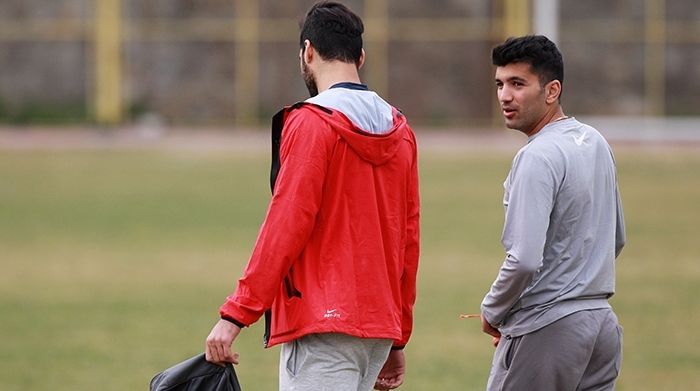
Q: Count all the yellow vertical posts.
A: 5